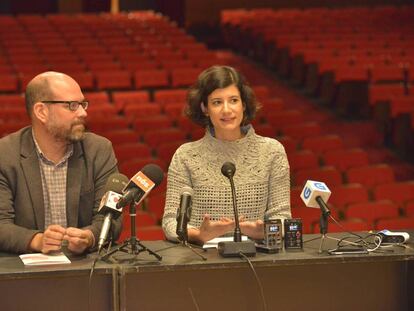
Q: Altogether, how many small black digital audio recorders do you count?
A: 2